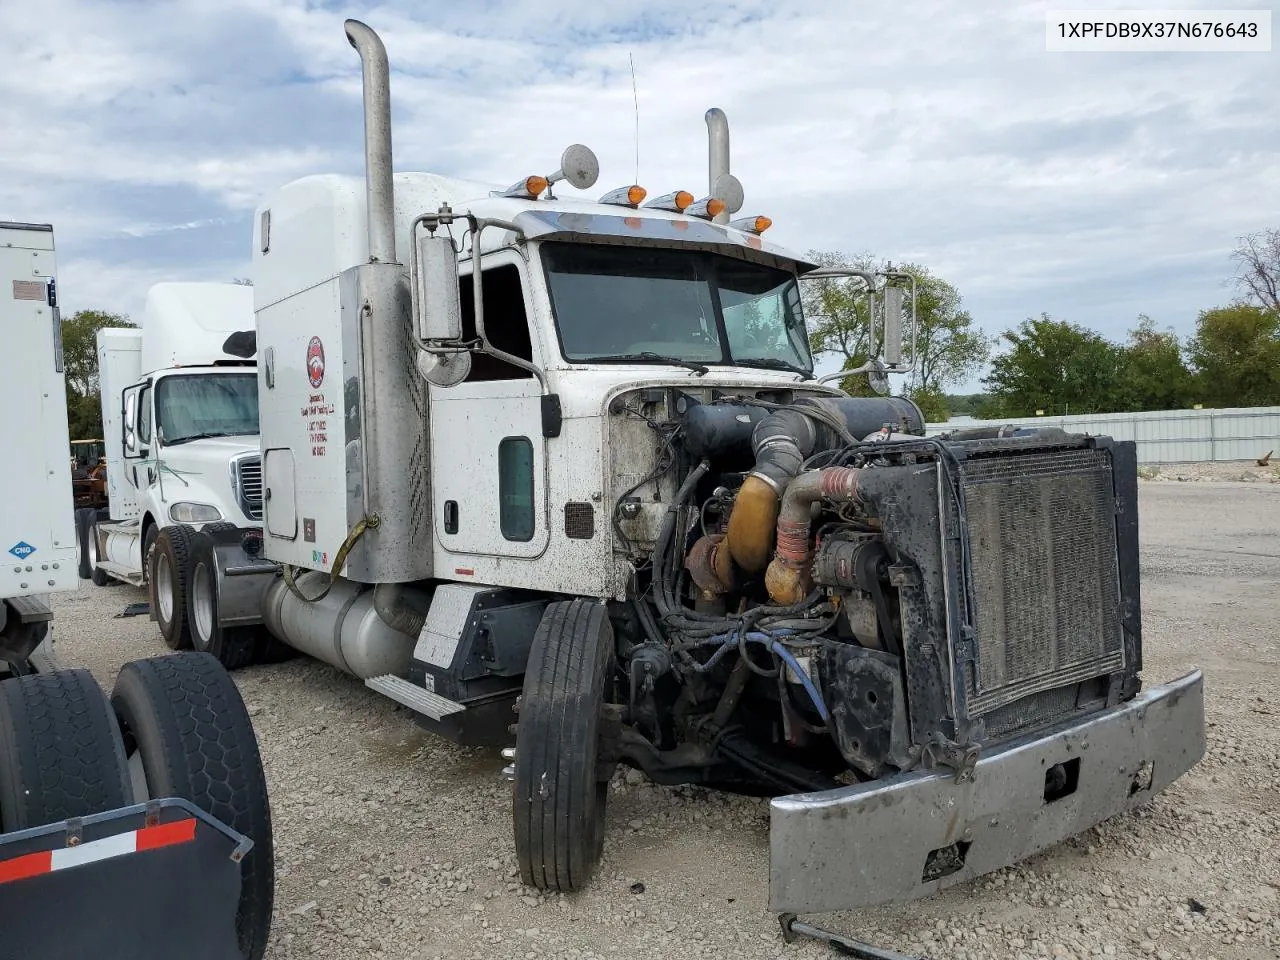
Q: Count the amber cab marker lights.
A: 5